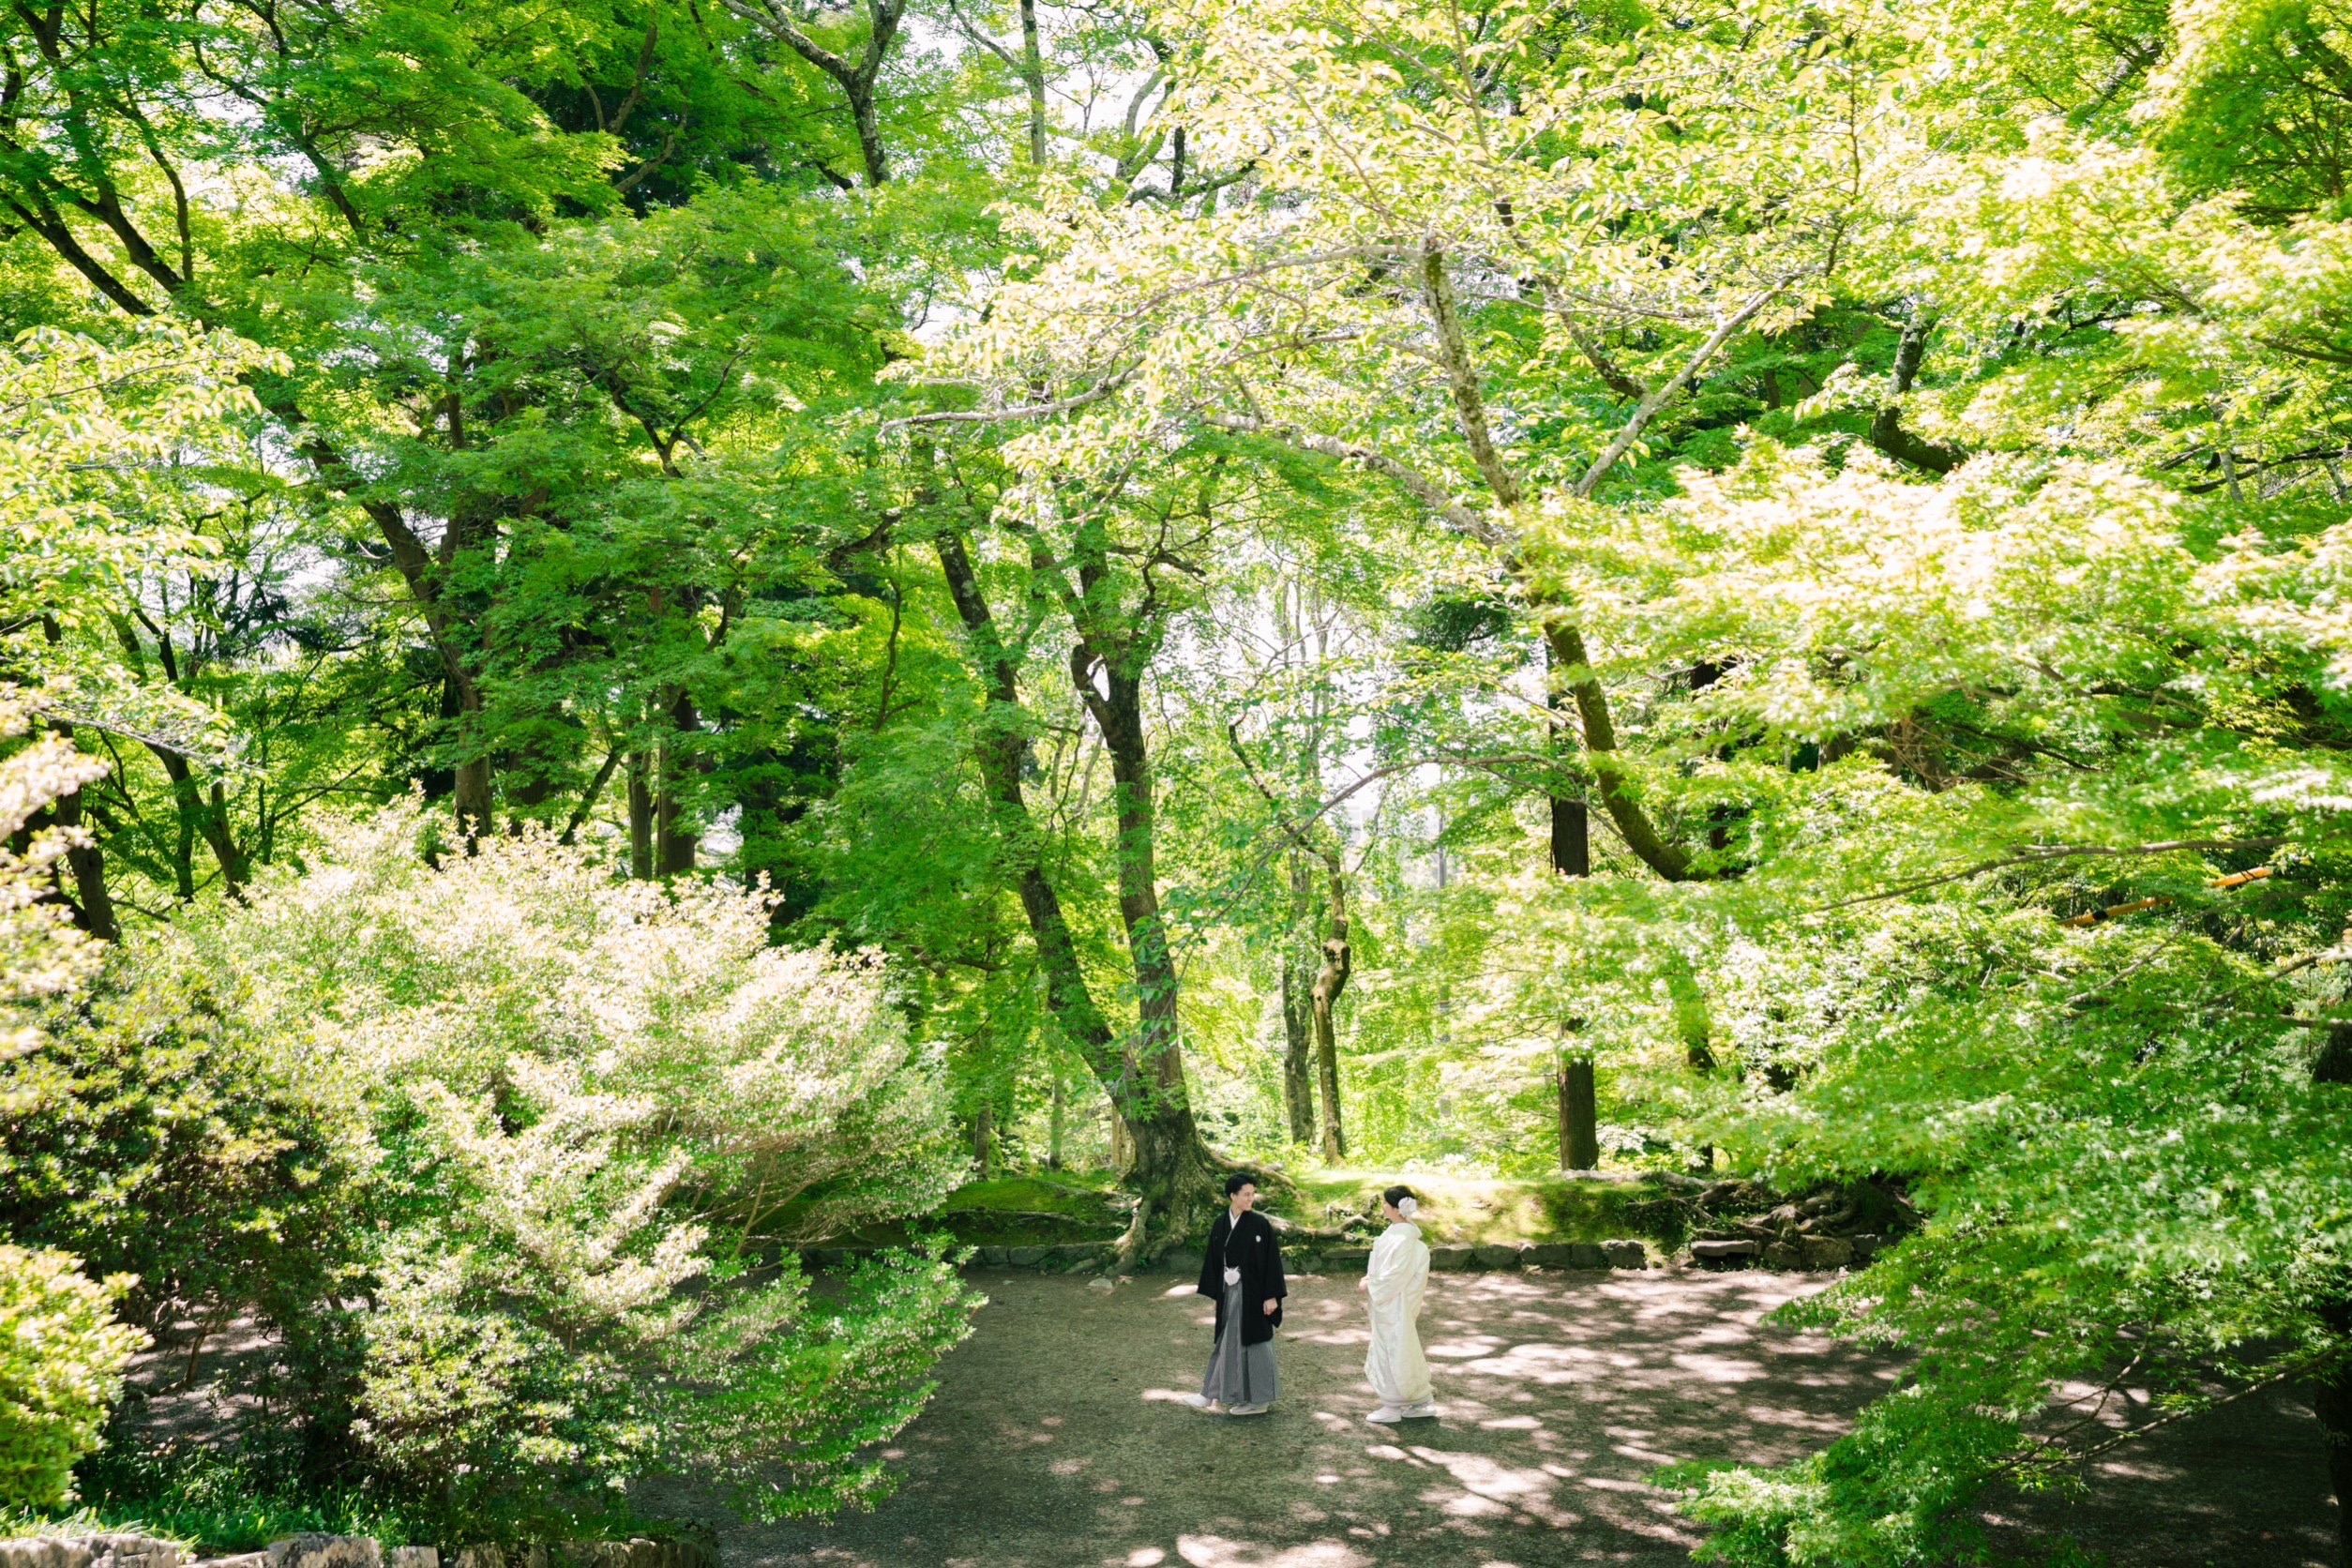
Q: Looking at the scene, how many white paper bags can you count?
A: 0